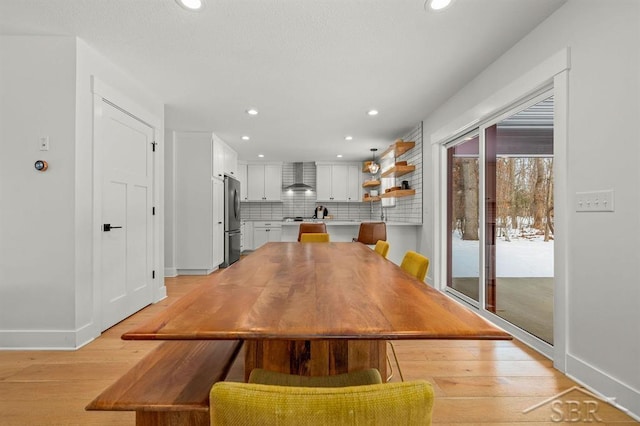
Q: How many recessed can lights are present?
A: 8